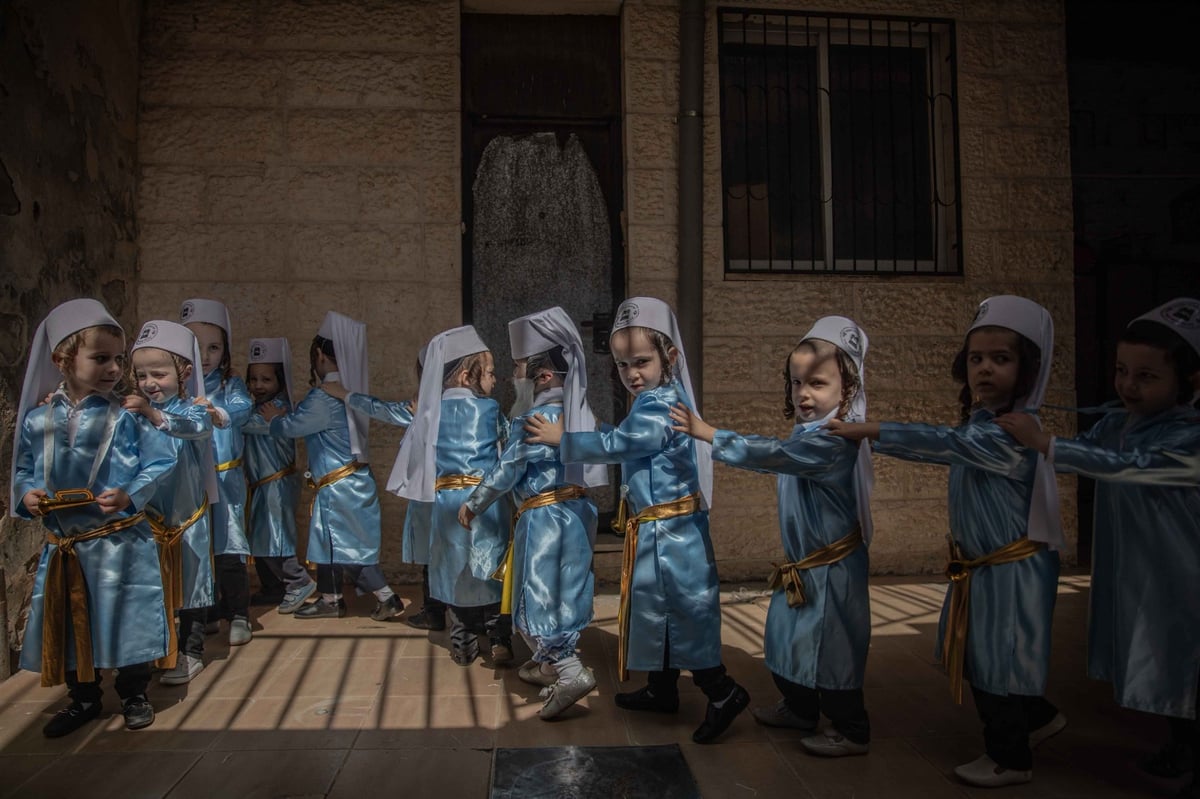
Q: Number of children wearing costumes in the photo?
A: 12